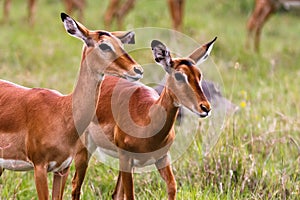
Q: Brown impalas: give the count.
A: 2